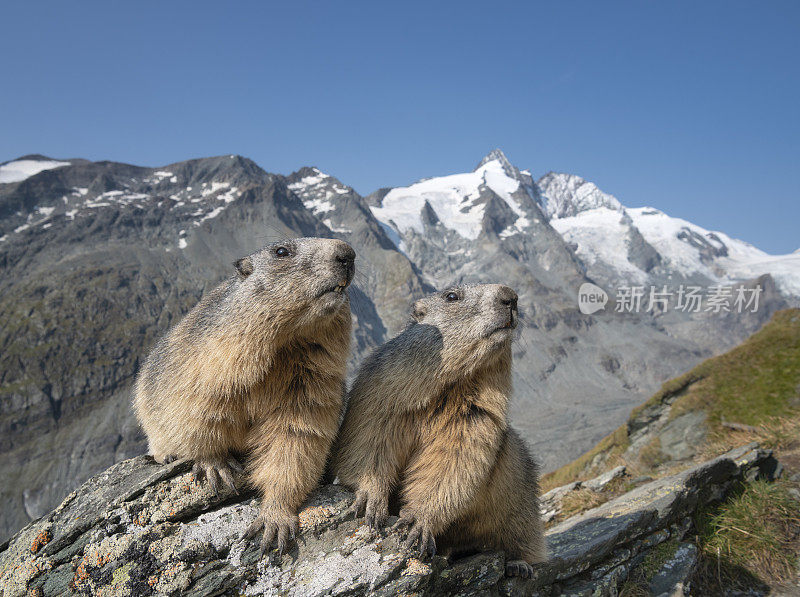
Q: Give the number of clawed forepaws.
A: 4